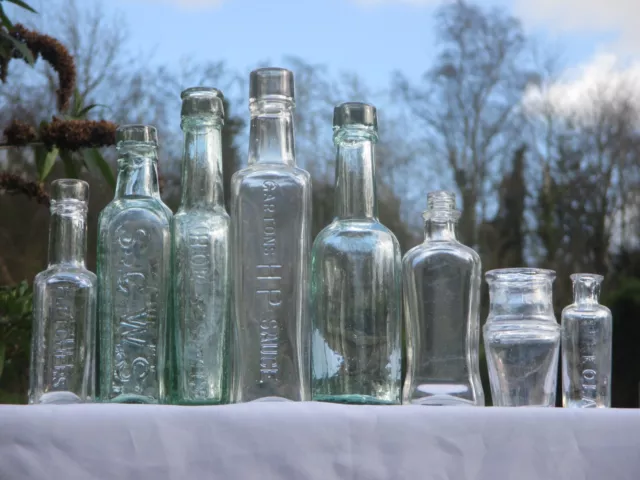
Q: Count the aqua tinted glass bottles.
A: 3